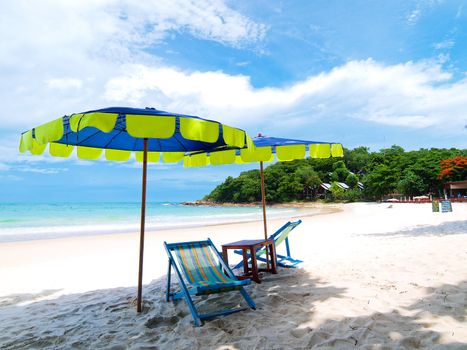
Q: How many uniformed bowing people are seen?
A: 0